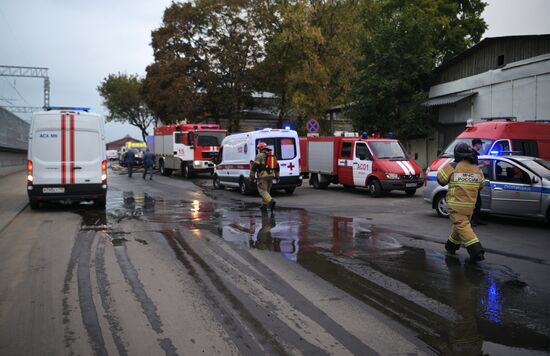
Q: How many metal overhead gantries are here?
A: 2